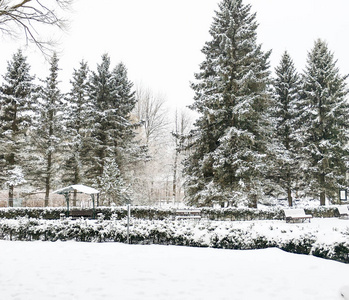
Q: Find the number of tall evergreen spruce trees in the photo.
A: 8